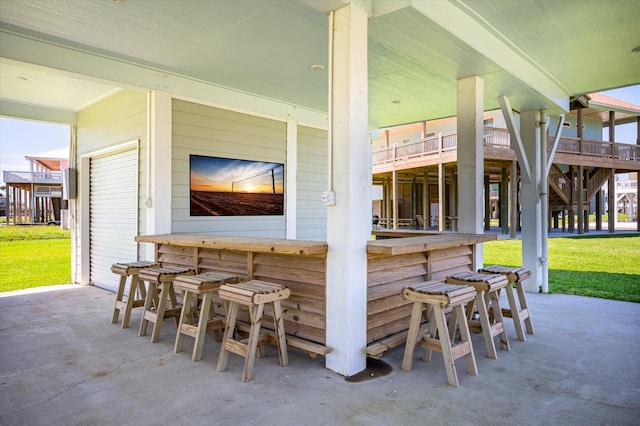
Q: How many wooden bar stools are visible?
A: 7